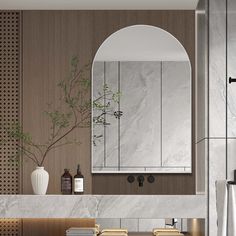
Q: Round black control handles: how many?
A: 2